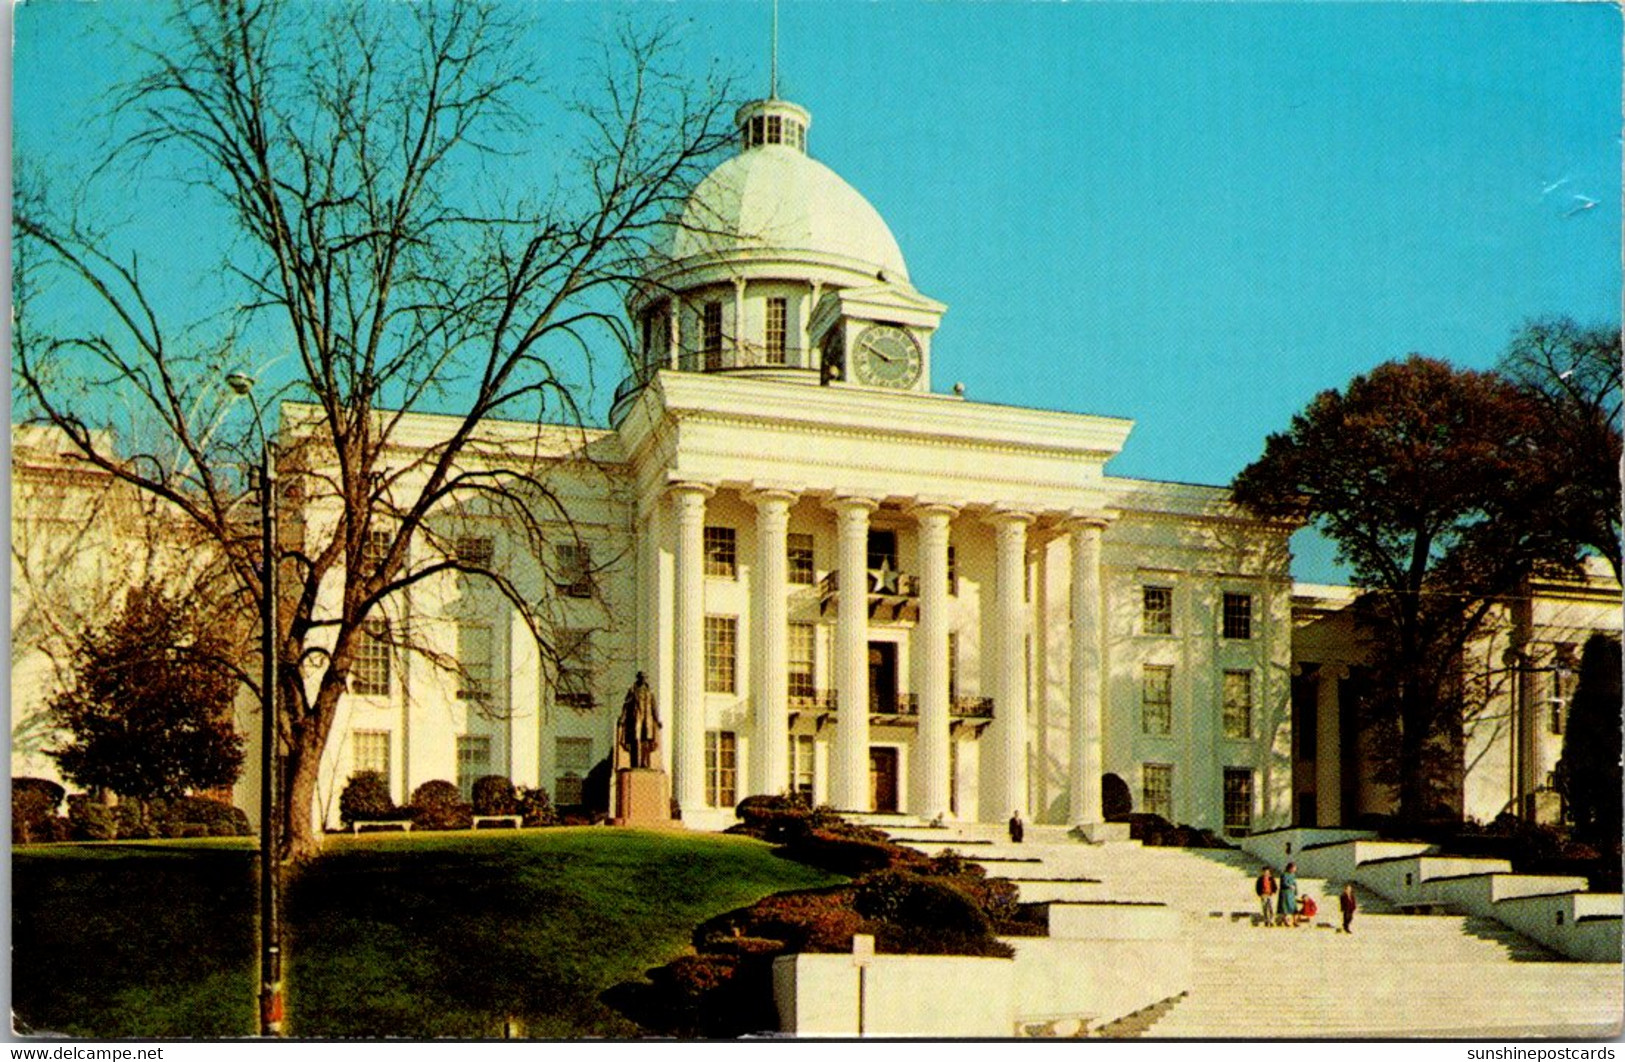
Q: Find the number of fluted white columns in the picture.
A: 6